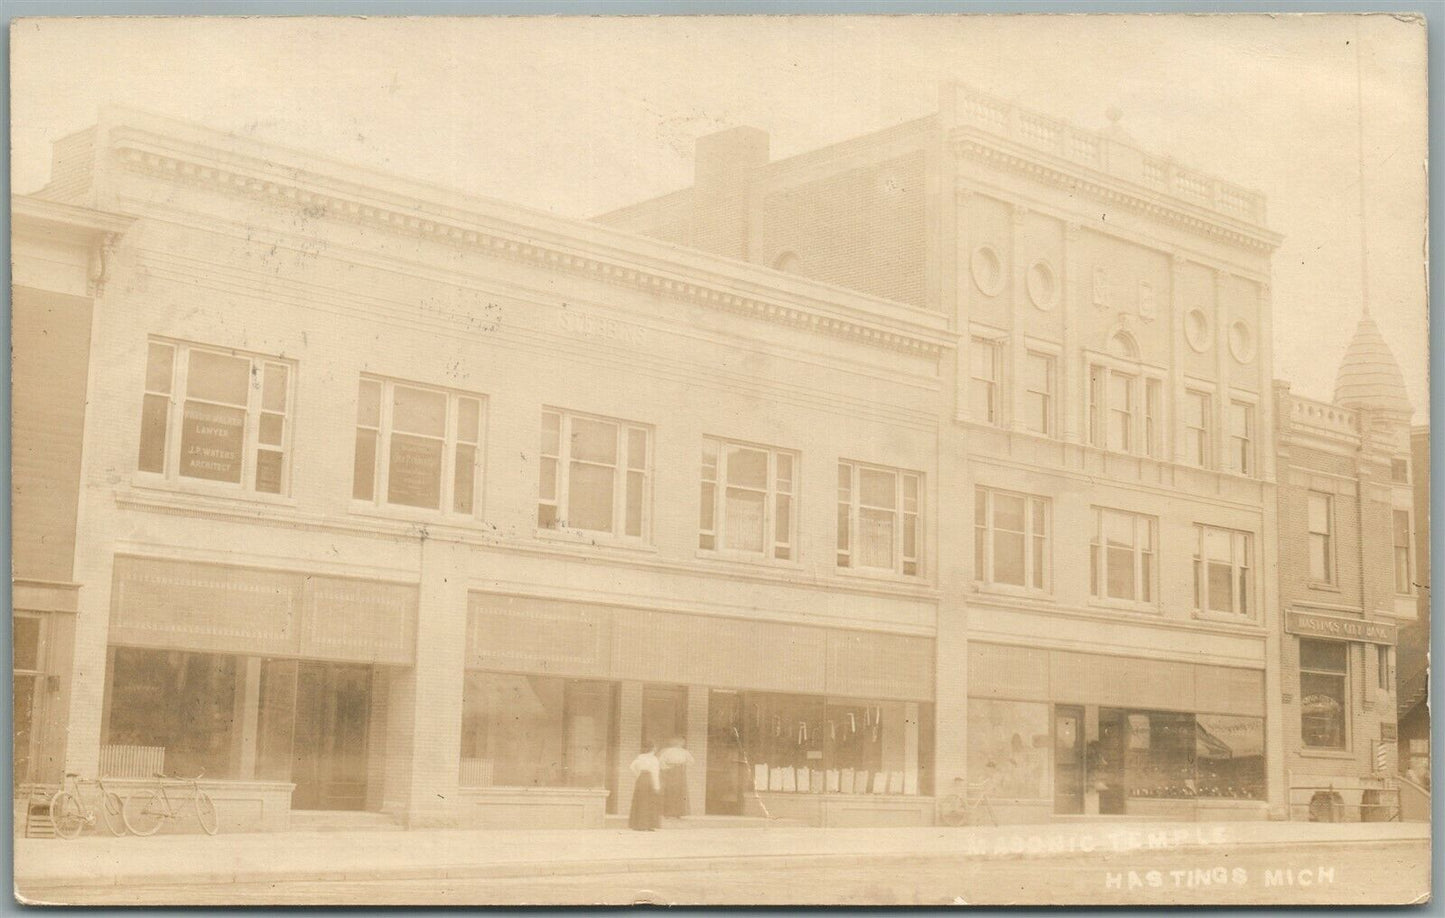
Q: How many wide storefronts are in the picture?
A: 3